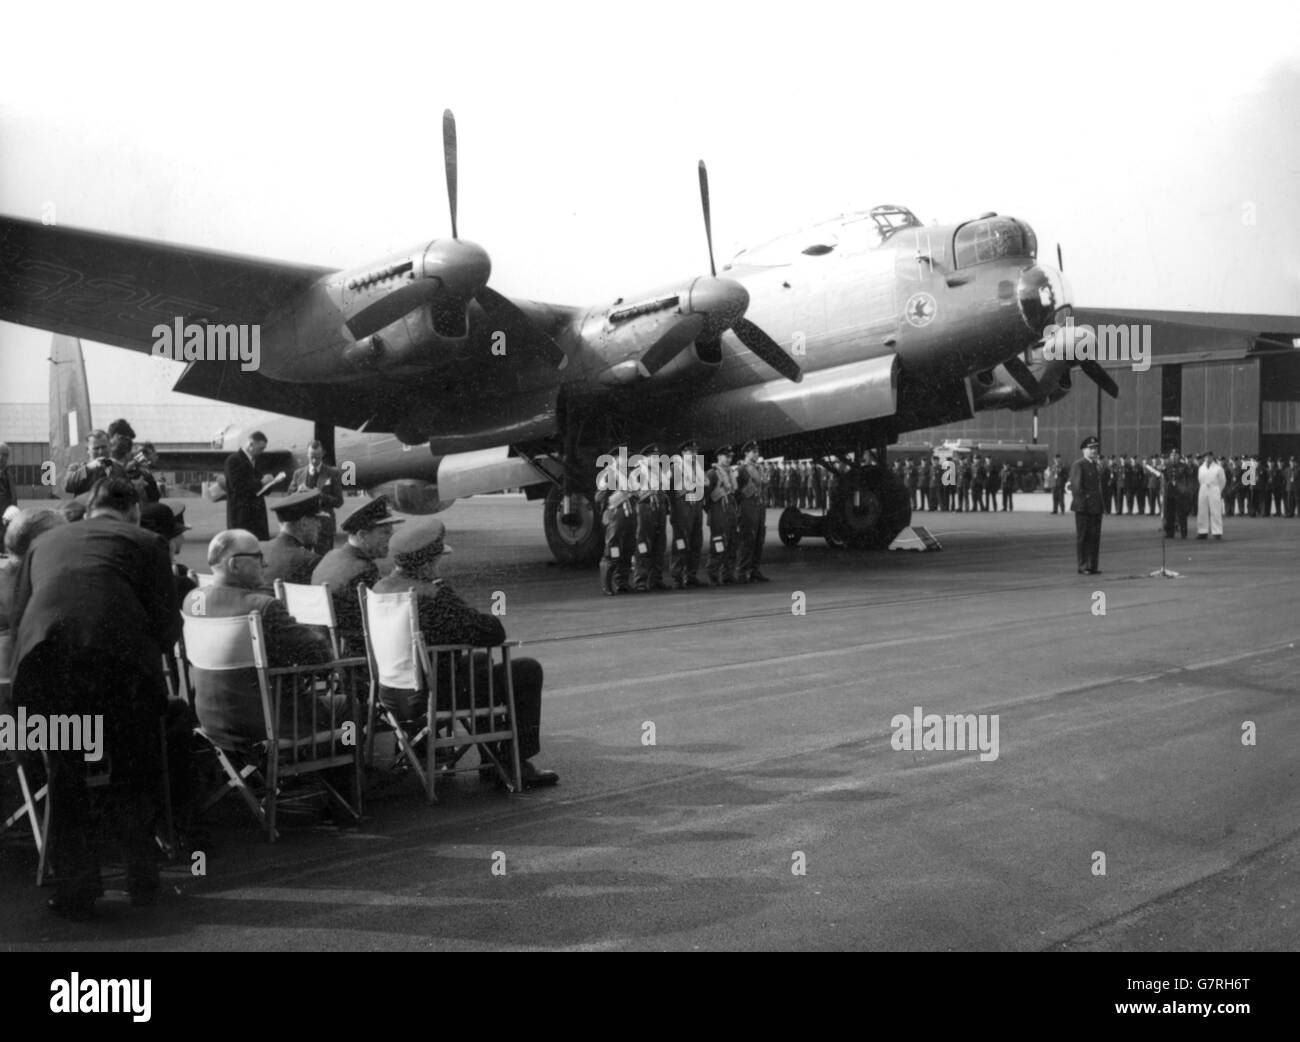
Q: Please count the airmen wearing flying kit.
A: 5